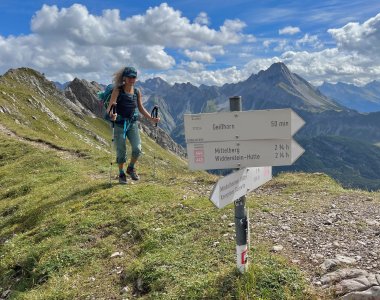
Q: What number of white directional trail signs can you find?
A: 3